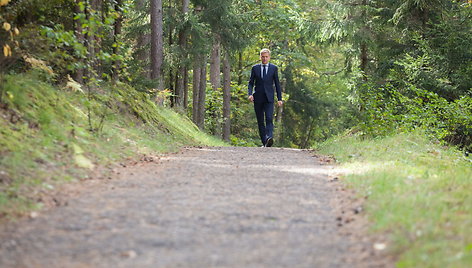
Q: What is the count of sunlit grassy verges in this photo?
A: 2